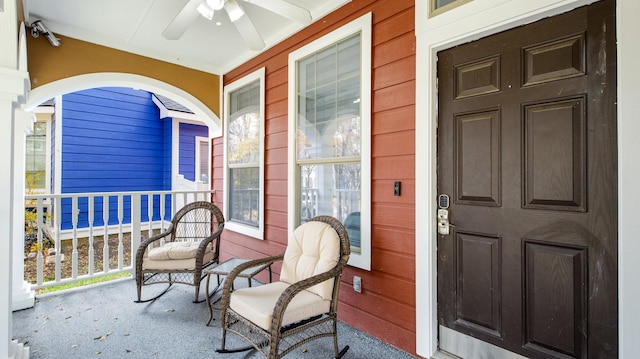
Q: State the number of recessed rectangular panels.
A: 6